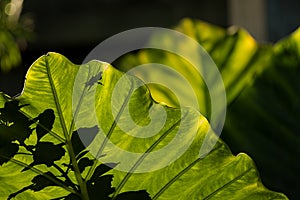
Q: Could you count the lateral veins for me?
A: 7